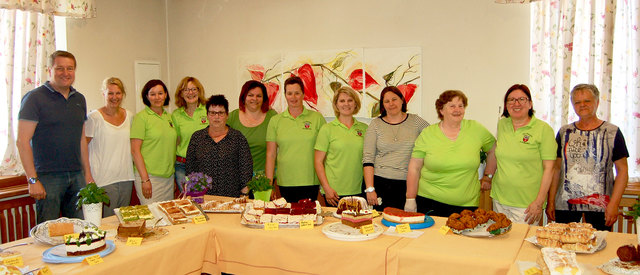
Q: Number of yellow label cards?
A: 13